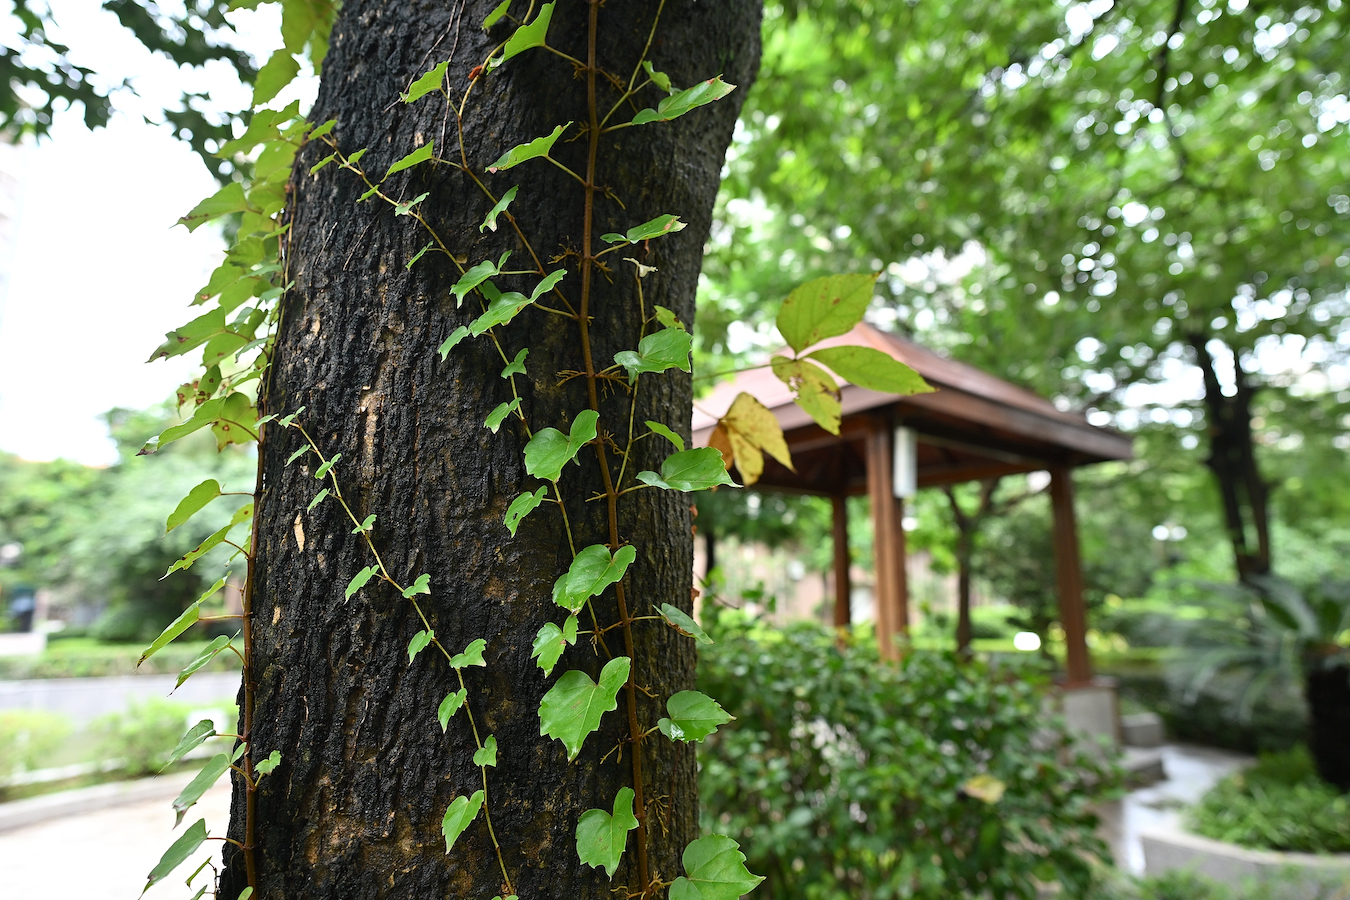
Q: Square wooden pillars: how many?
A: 3